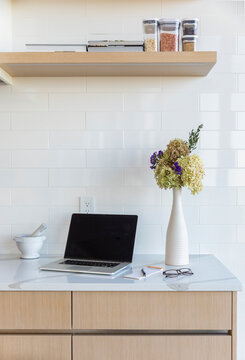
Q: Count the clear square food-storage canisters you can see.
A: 4